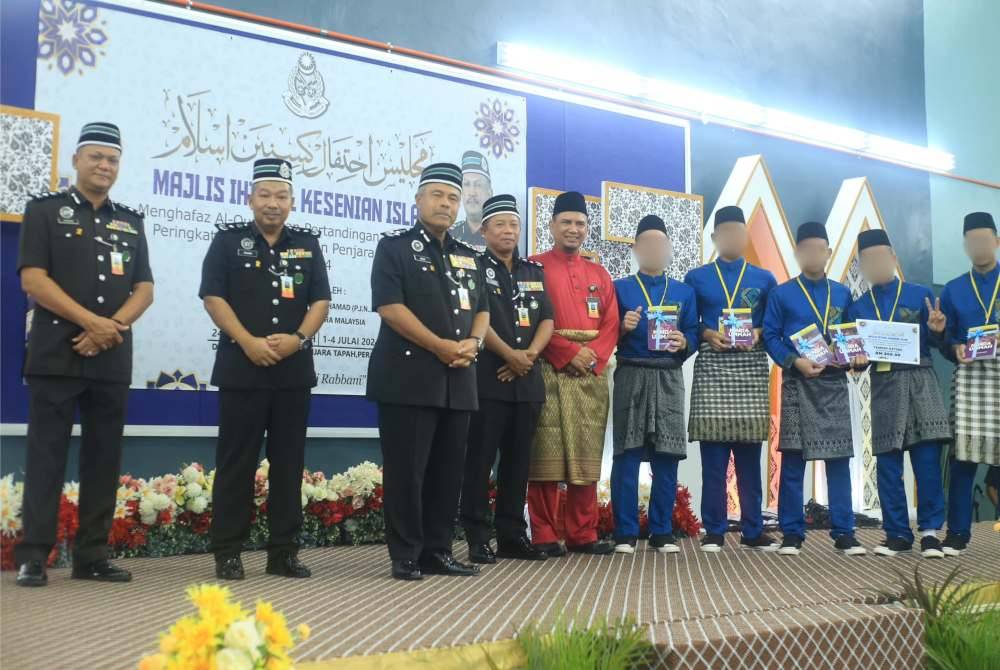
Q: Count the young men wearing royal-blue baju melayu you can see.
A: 5